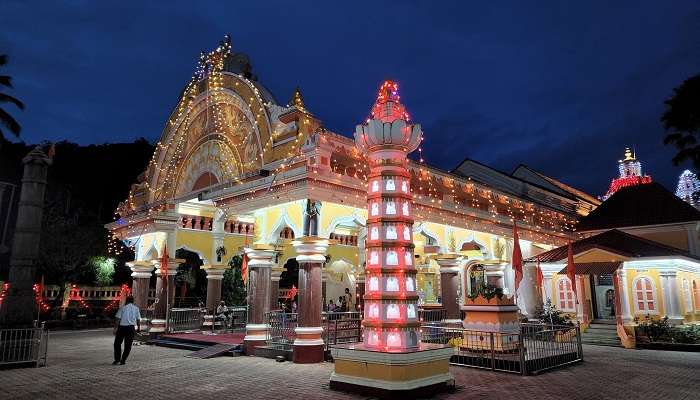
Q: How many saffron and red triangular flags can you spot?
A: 5